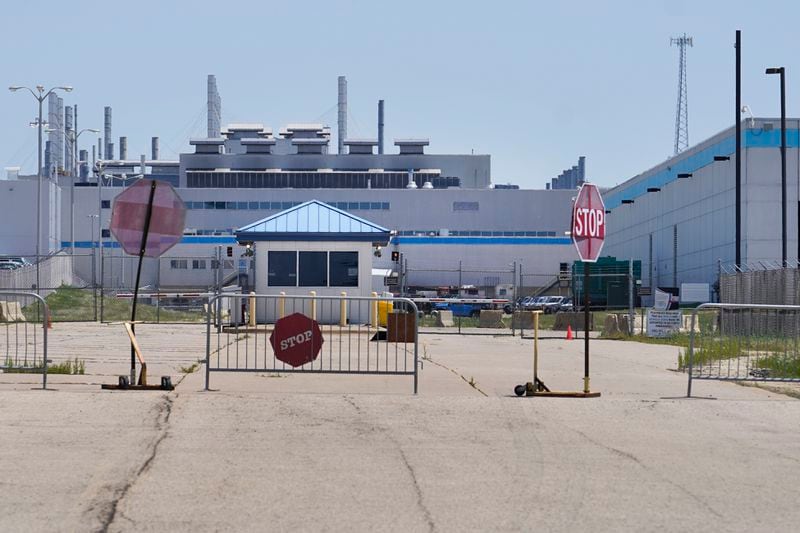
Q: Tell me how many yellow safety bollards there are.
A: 5